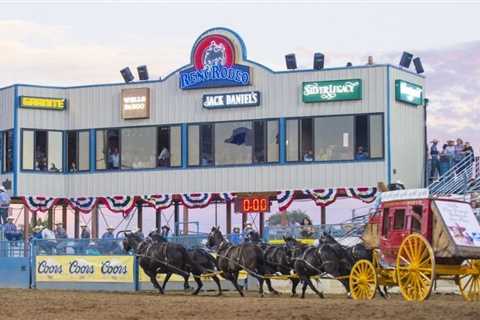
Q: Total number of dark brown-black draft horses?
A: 6